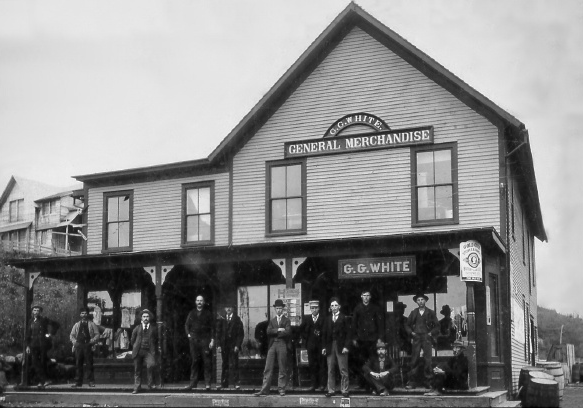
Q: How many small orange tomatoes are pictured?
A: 0